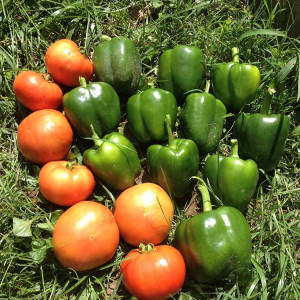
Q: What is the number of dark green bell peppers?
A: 11